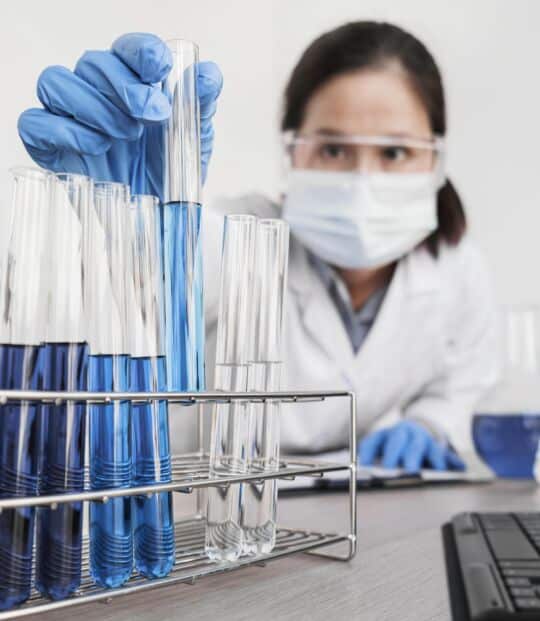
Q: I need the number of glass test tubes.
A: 7